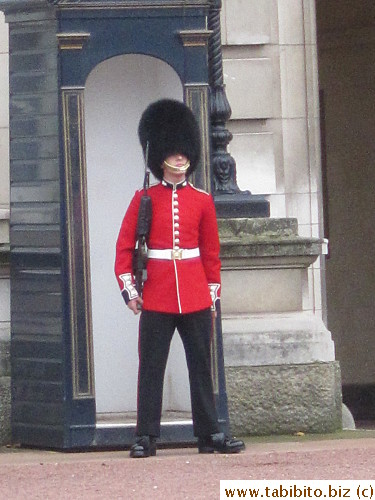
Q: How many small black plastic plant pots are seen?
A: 0